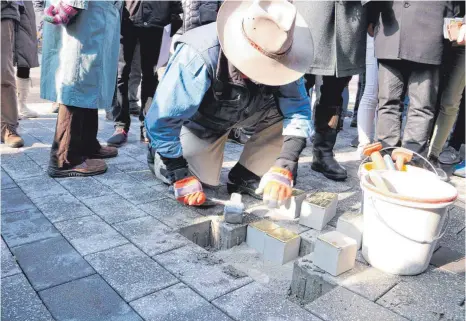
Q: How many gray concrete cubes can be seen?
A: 6